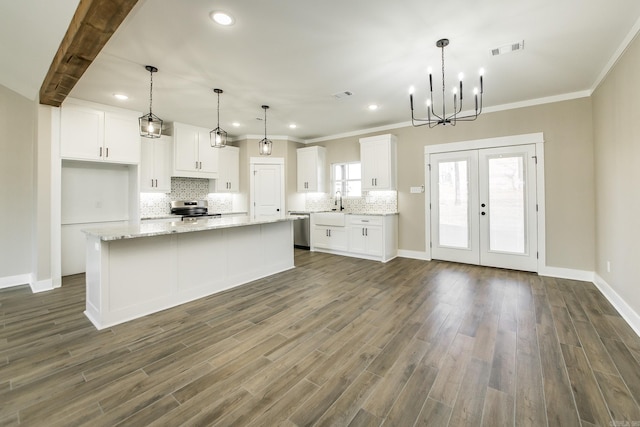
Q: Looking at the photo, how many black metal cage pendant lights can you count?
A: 3